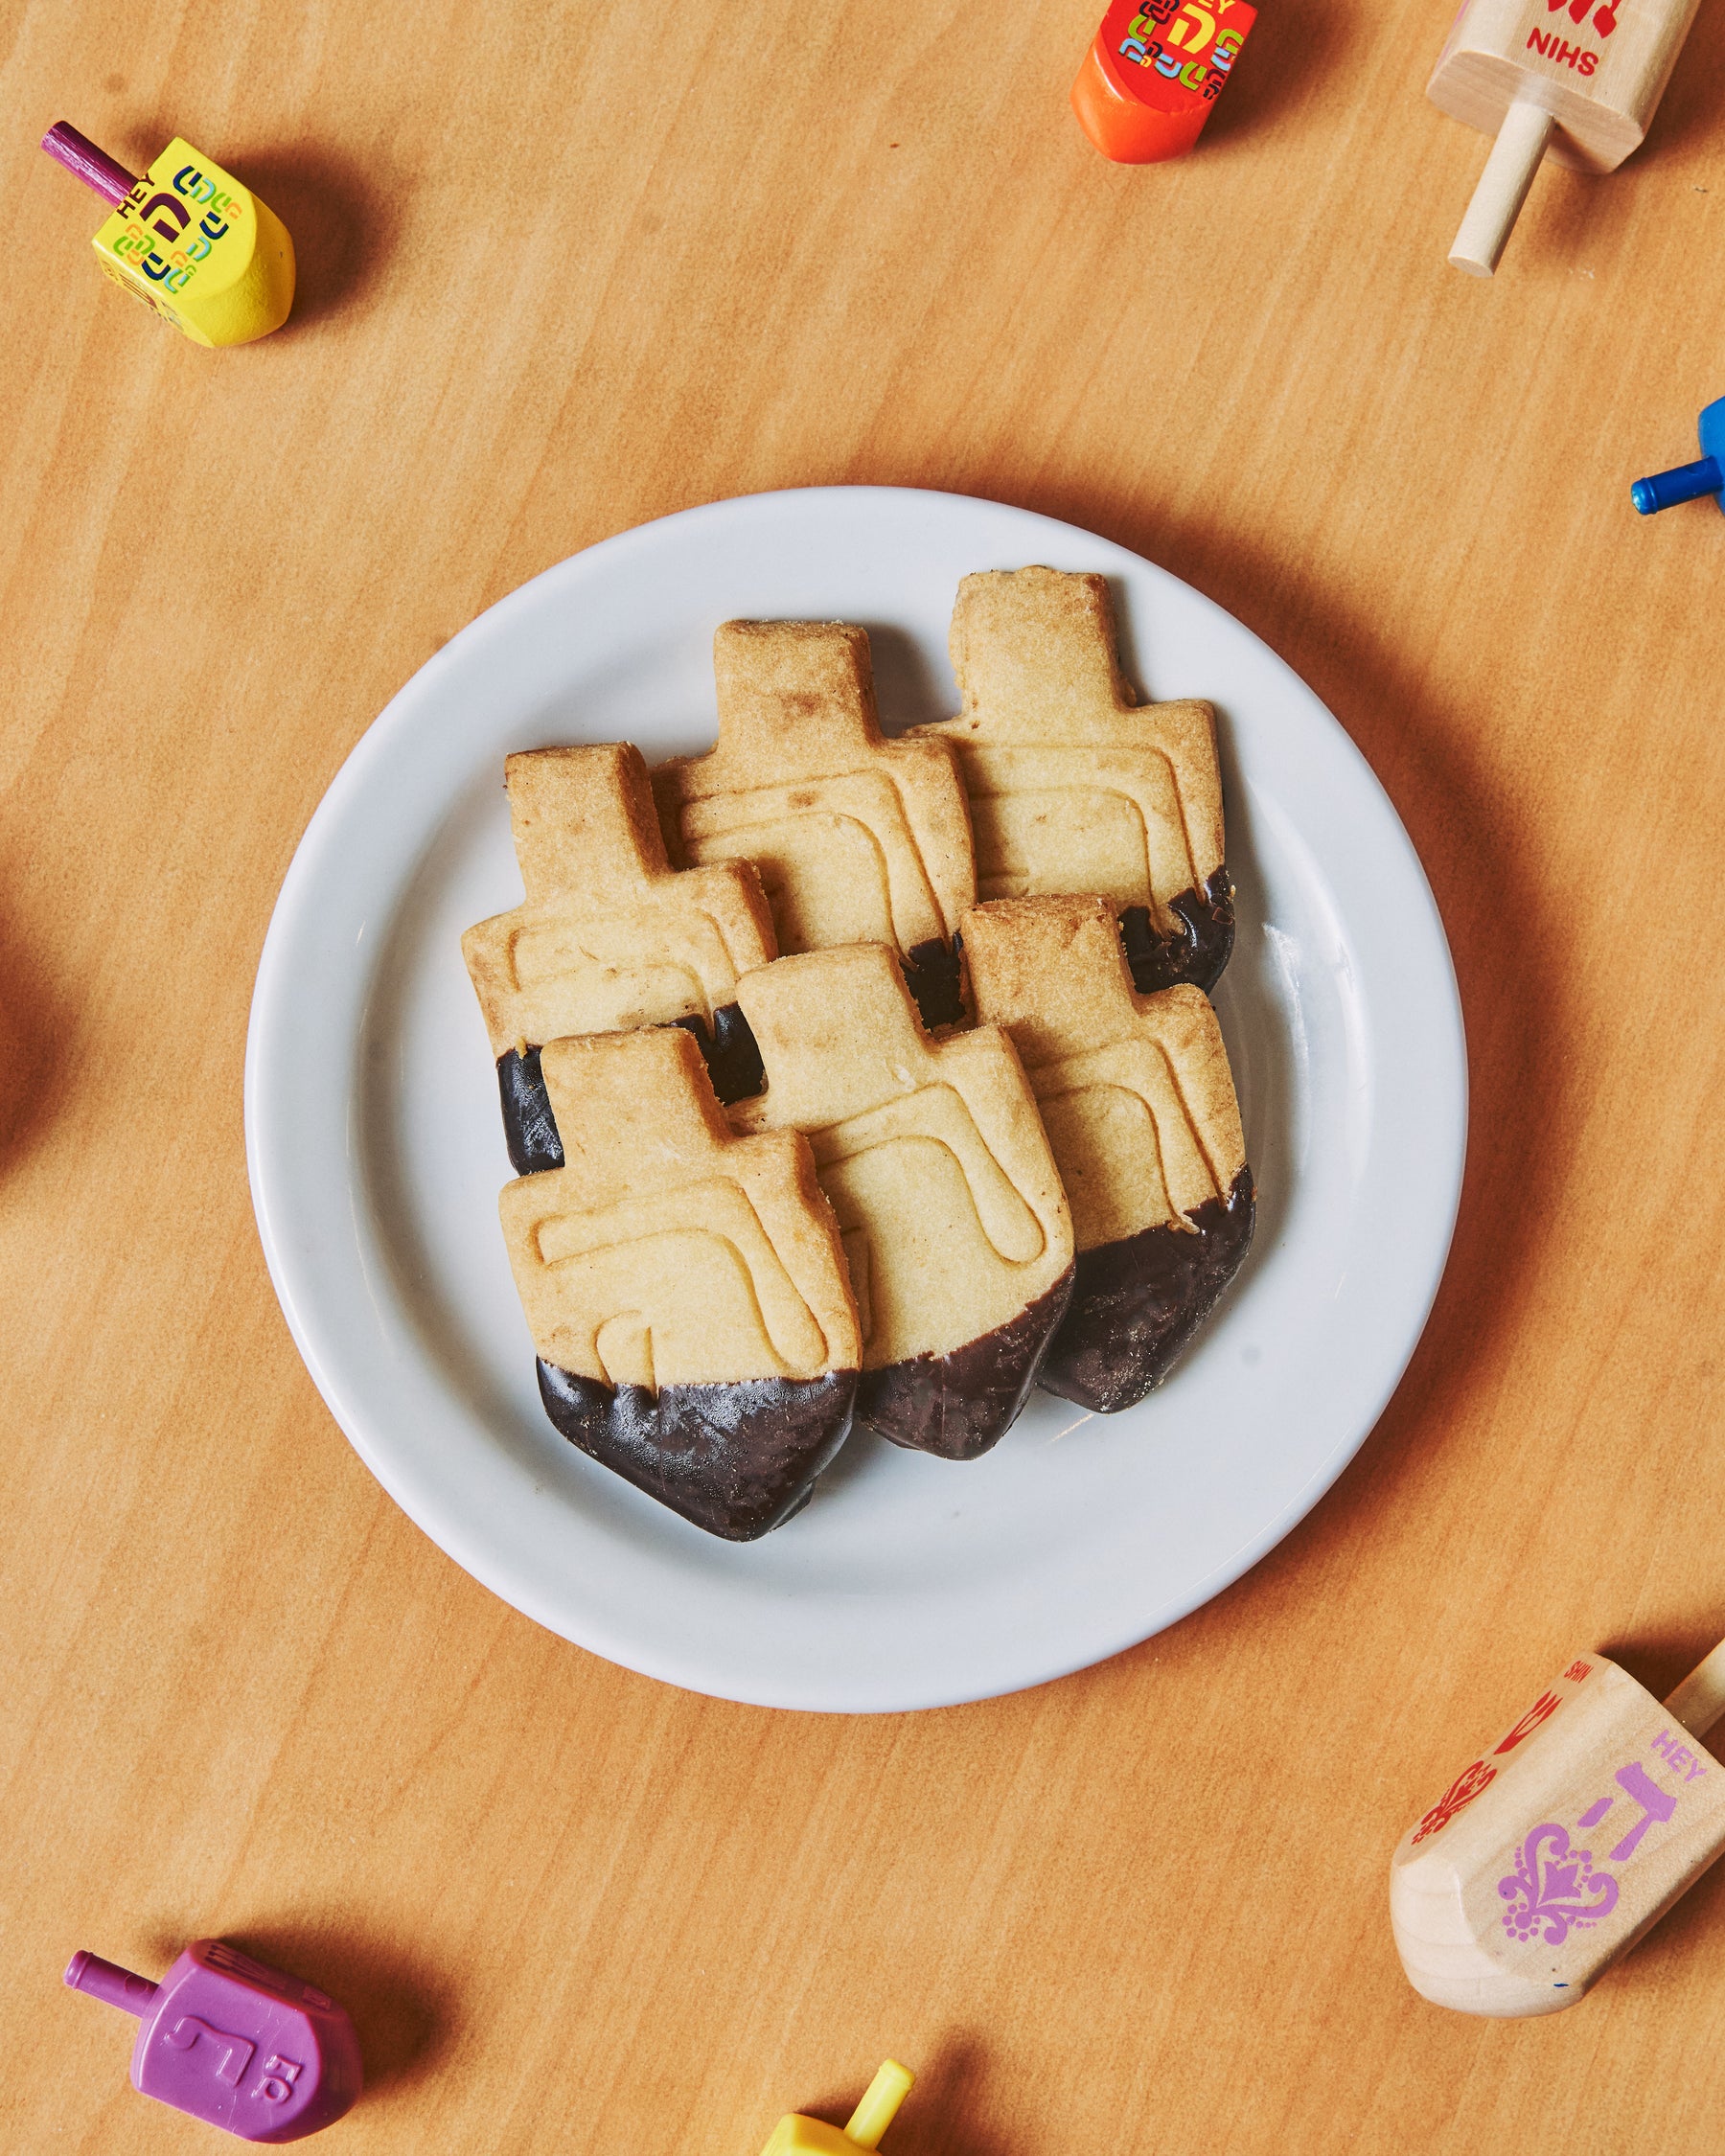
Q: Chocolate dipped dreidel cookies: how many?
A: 6